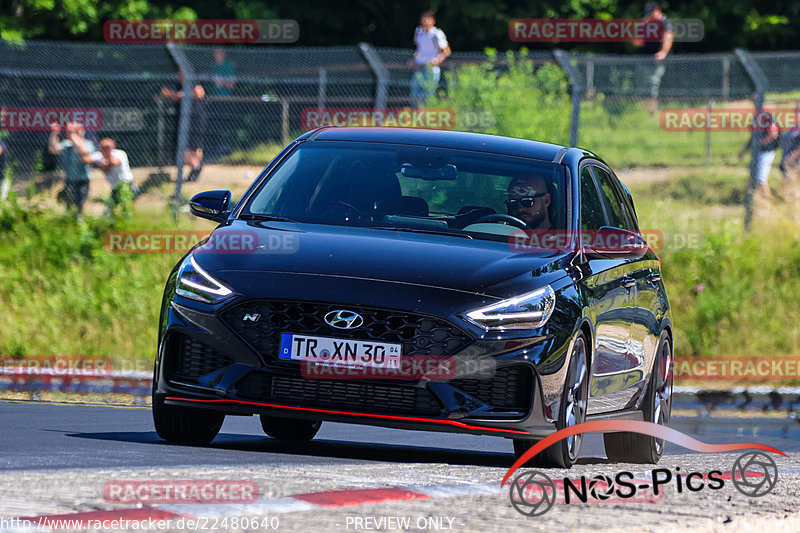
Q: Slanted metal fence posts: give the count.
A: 4